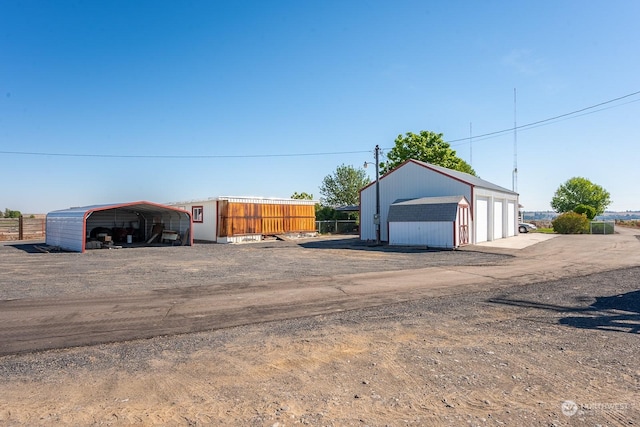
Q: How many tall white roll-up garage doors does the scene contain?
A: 3